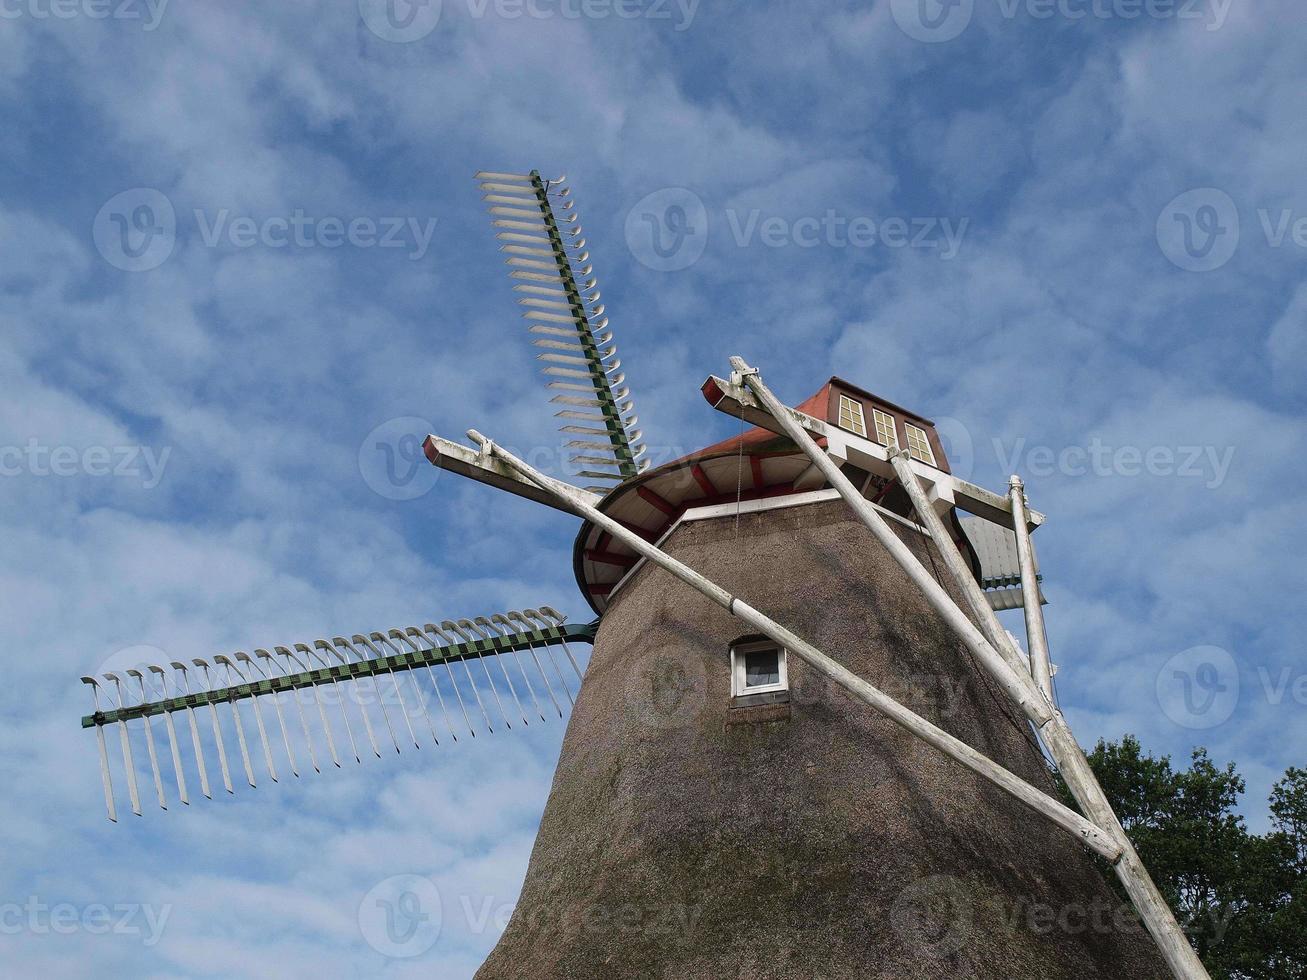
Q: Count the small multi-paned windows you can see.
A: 3